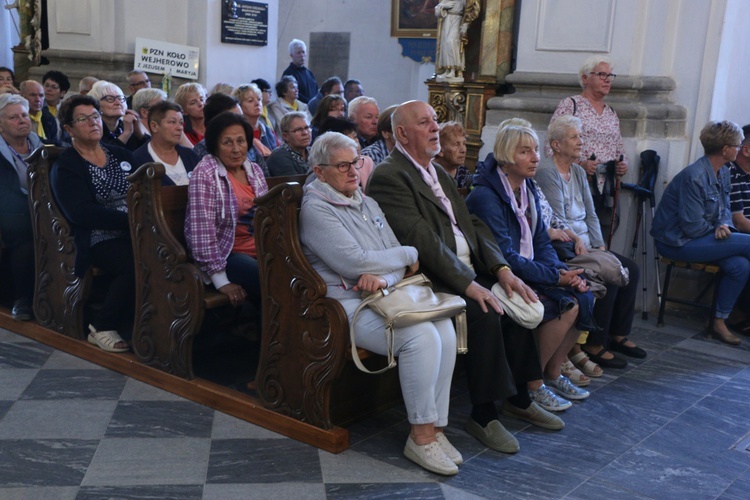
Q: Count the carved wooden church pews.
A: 3